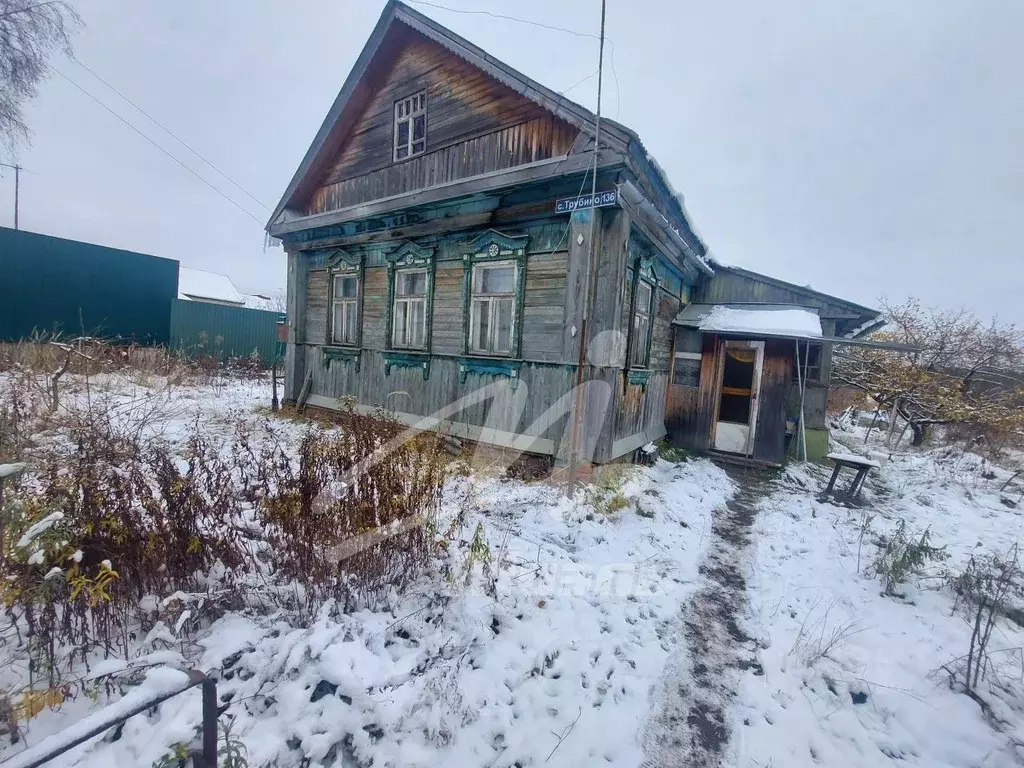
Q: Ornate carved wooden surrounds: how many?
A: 4